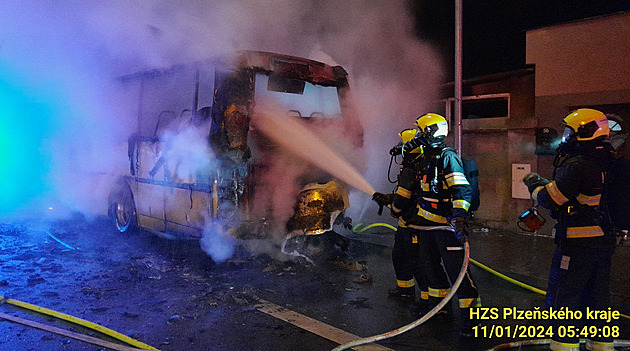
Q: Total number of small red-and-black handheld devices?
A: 1